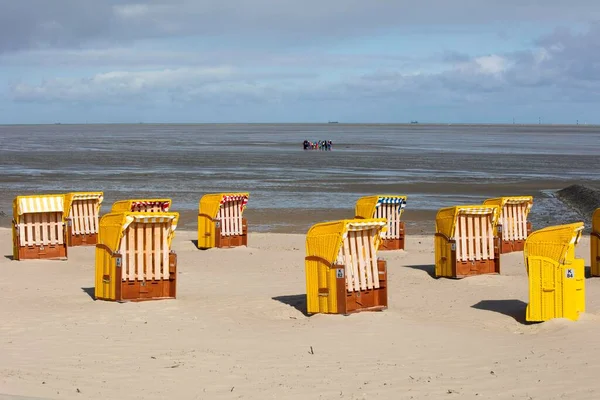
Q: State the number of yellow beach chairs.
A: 11